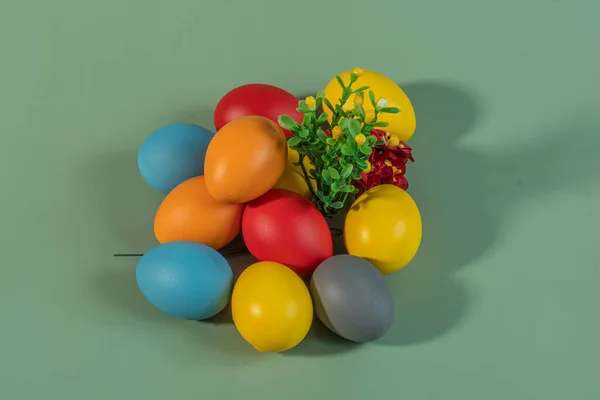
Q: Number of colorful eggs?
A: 11